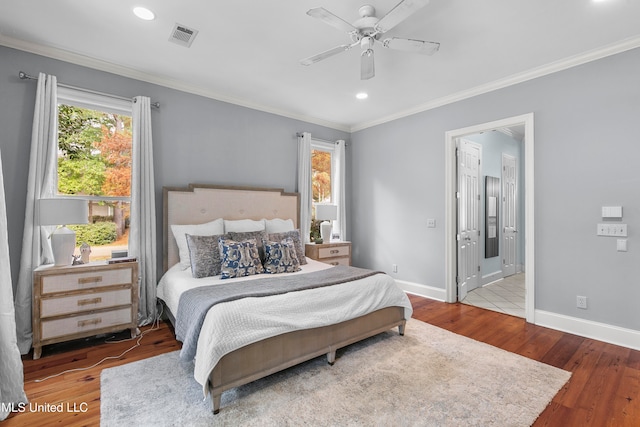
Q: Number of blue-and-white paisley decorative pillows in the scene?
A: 2